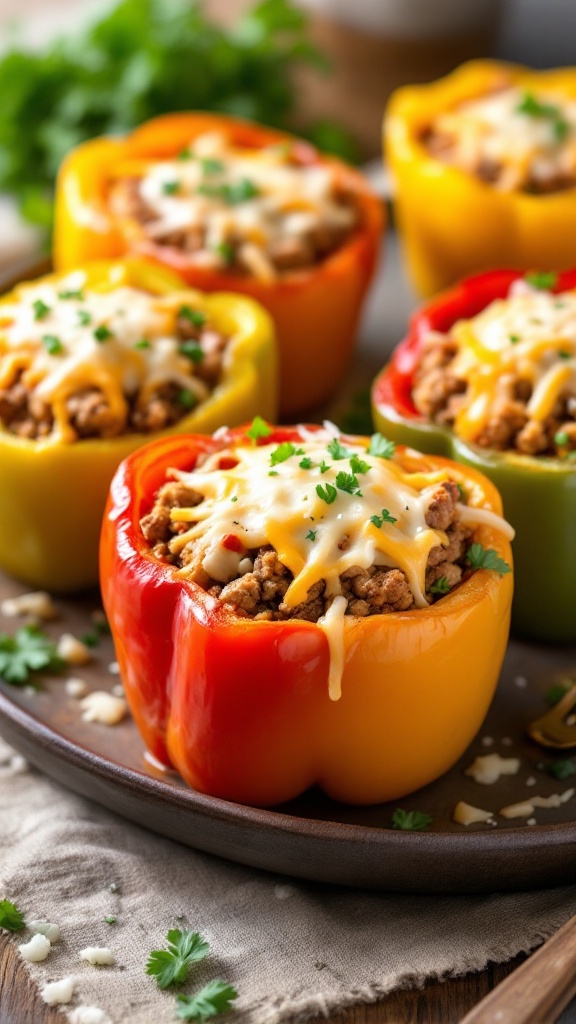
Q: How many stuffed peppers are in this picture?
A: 5